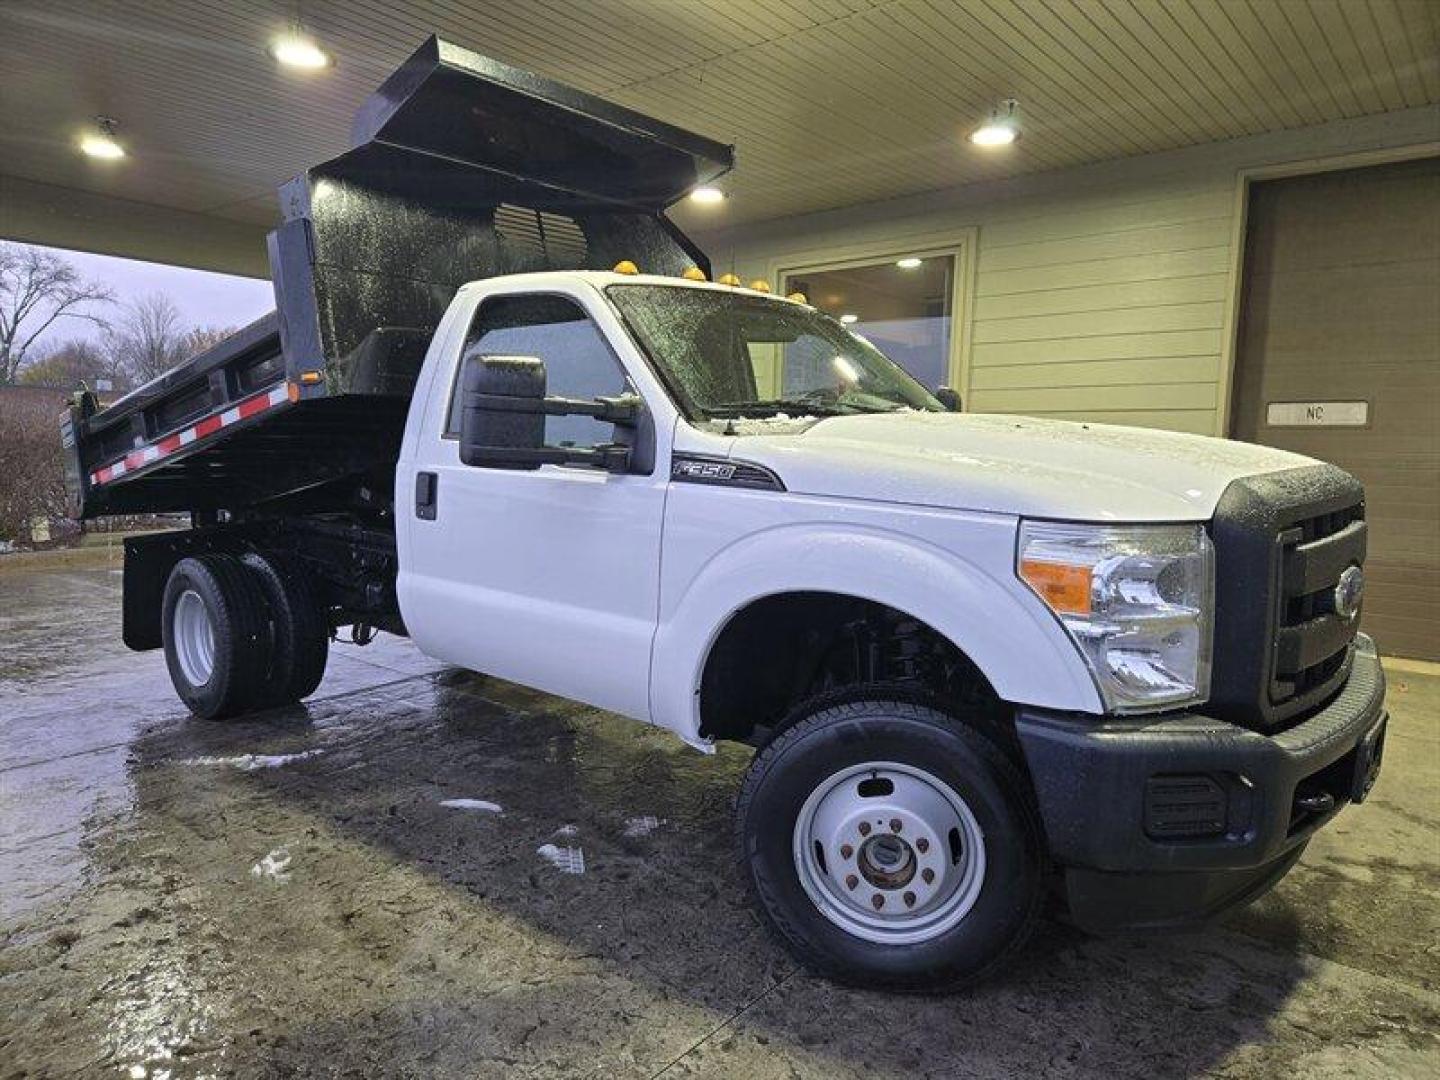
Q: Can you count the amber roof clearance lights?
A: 5